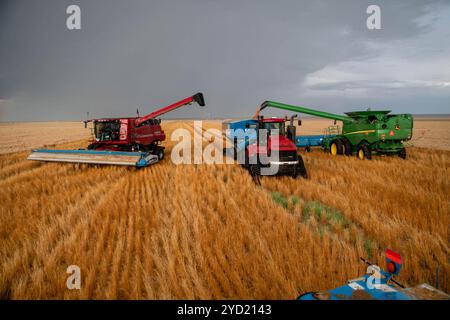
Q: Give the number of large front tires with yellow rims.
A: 2